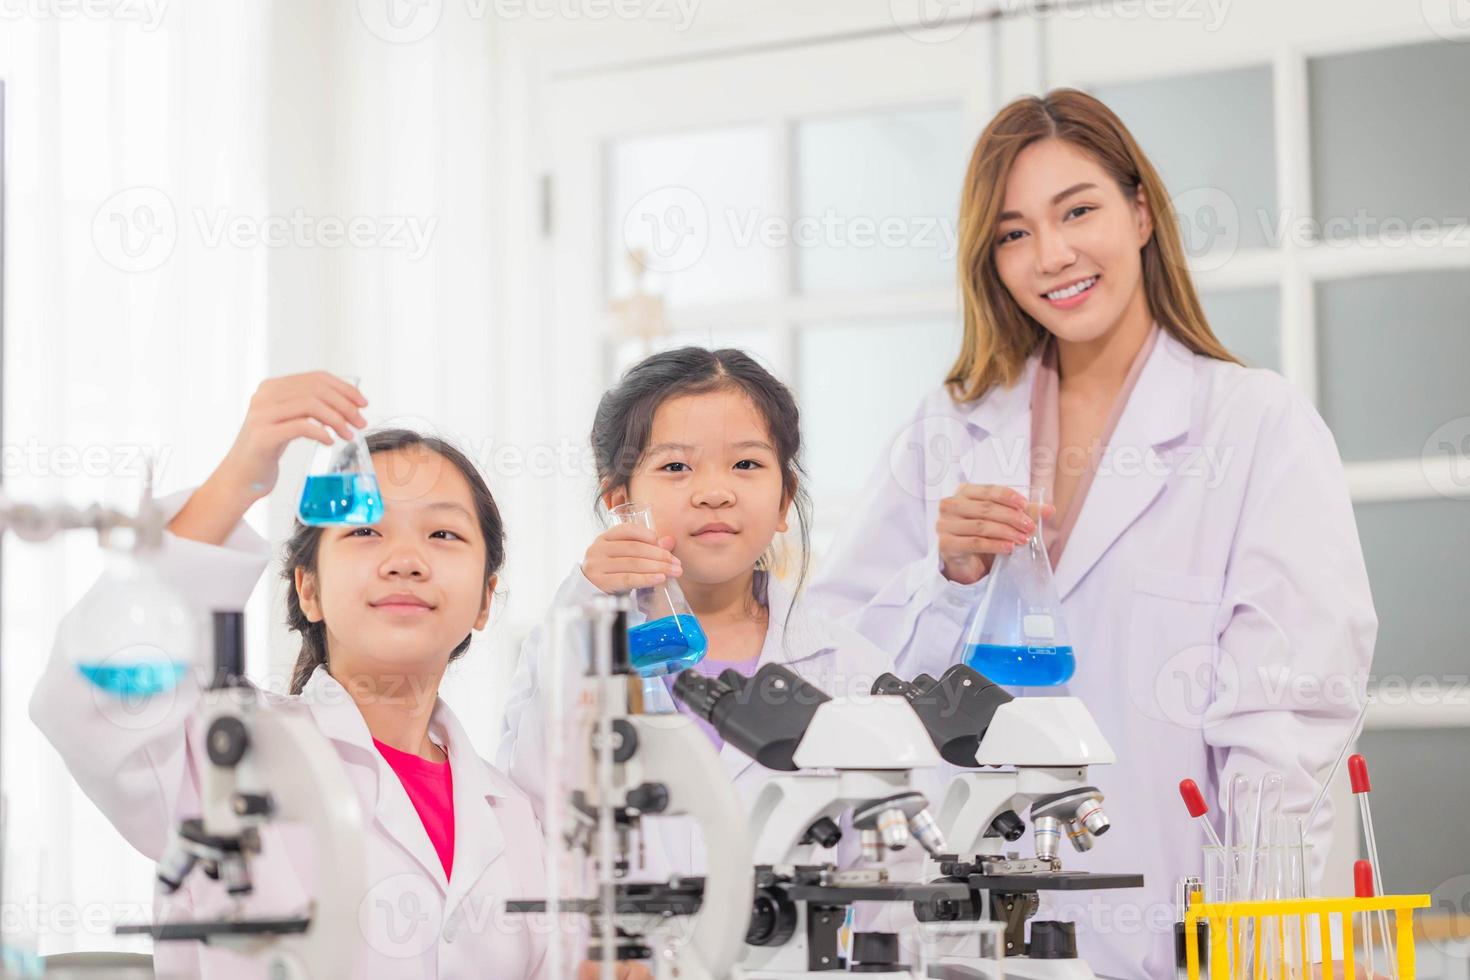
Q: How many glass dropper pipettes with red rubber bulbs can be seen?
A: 3